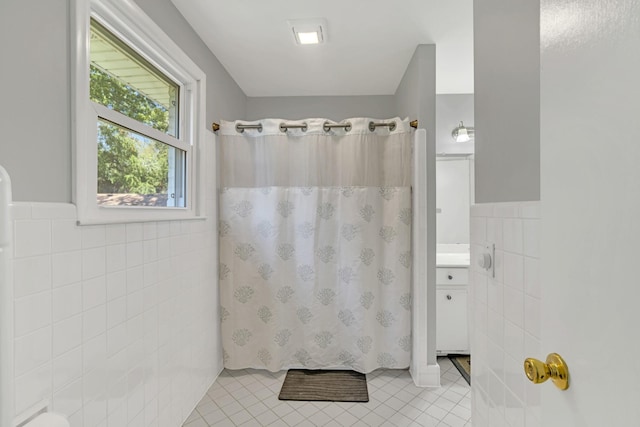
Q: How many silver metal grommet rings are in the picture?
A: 8